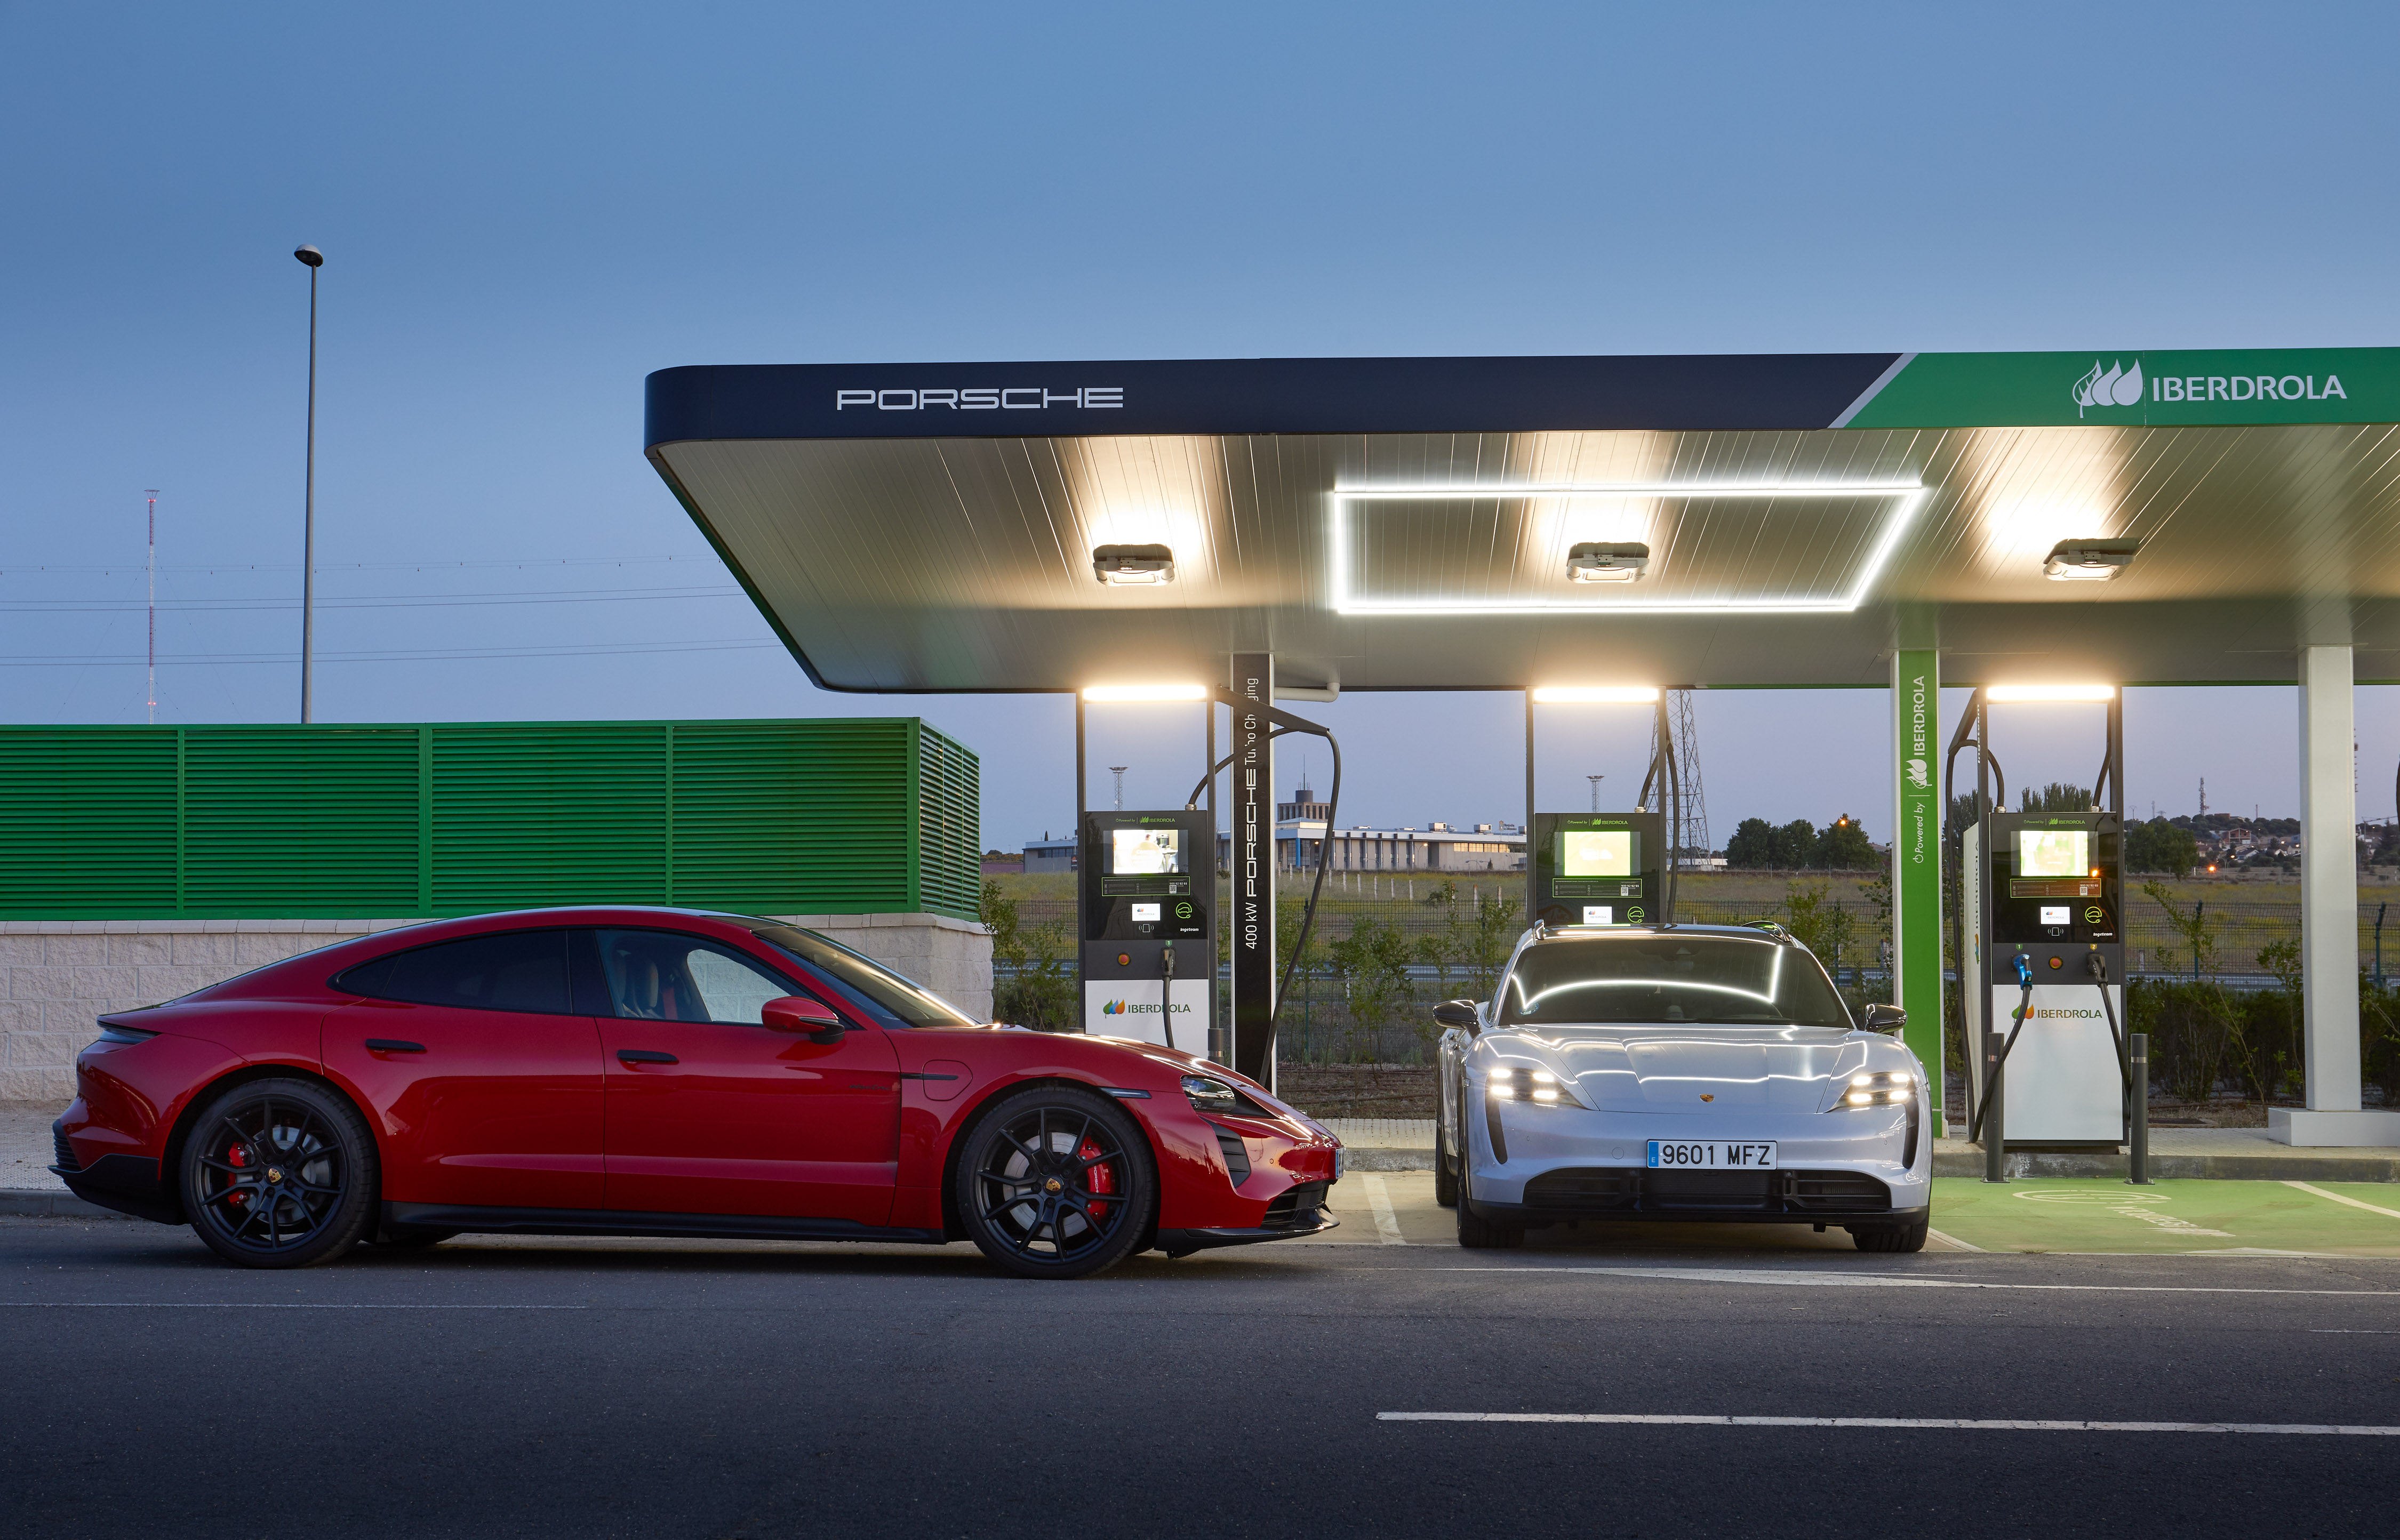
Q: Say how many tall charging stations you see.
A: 3